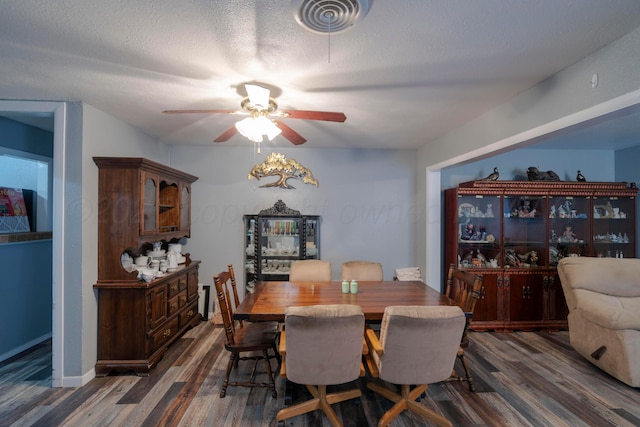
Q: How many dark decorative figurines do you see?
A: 3